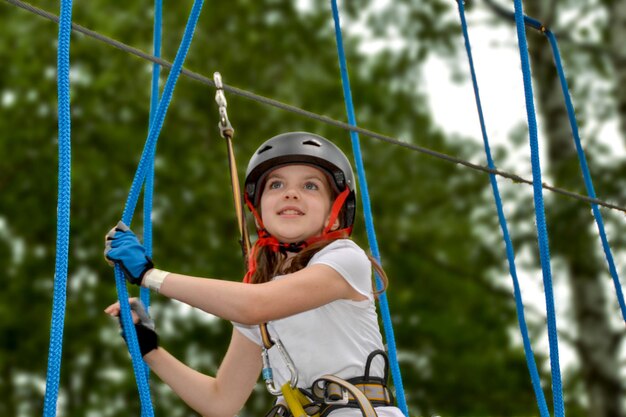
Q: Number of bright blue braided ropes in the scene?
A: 7